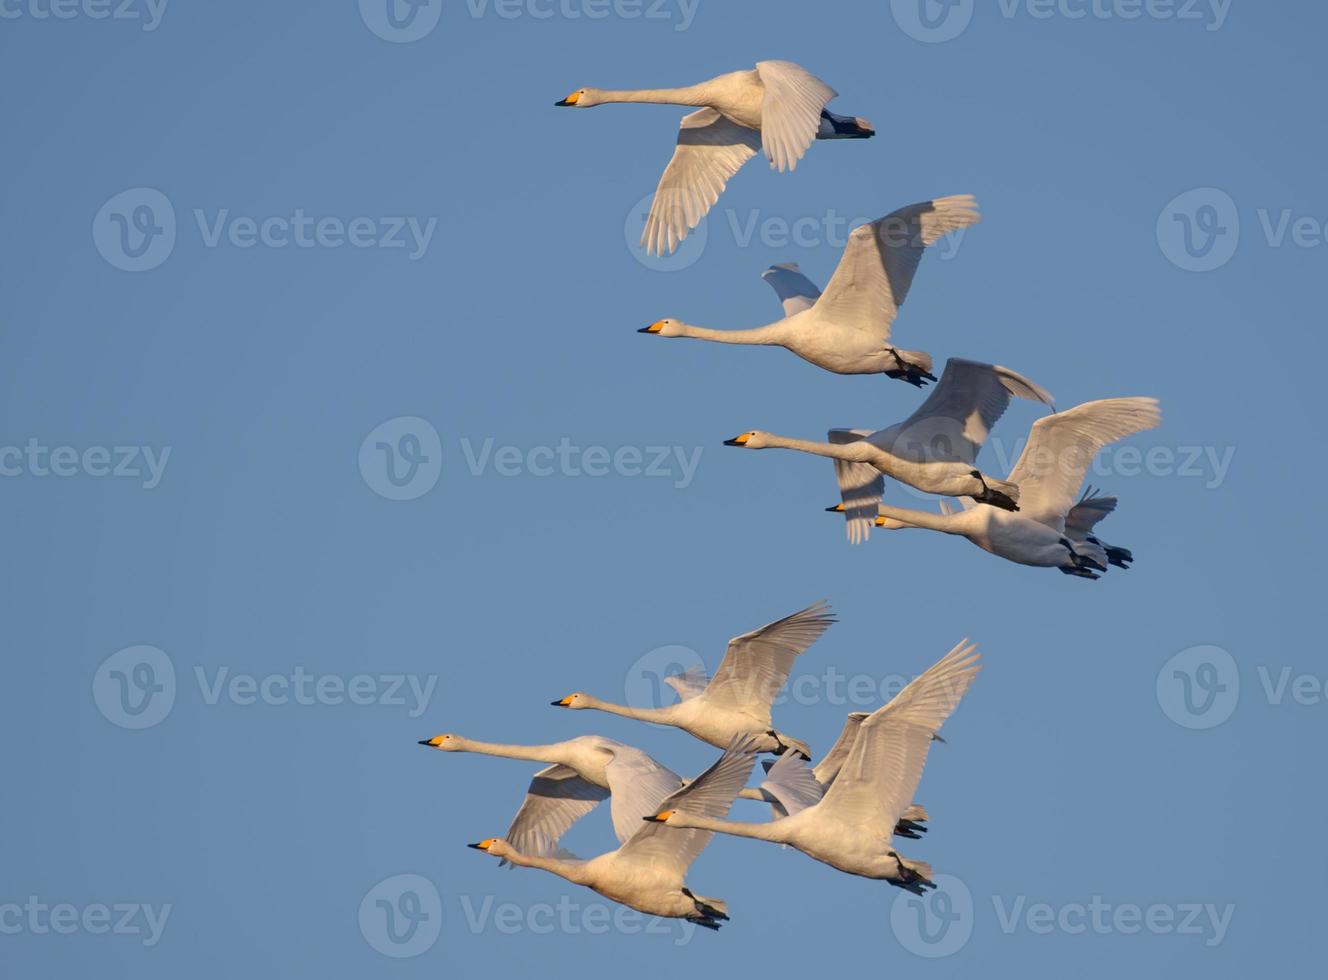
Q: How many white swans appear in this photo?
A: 10